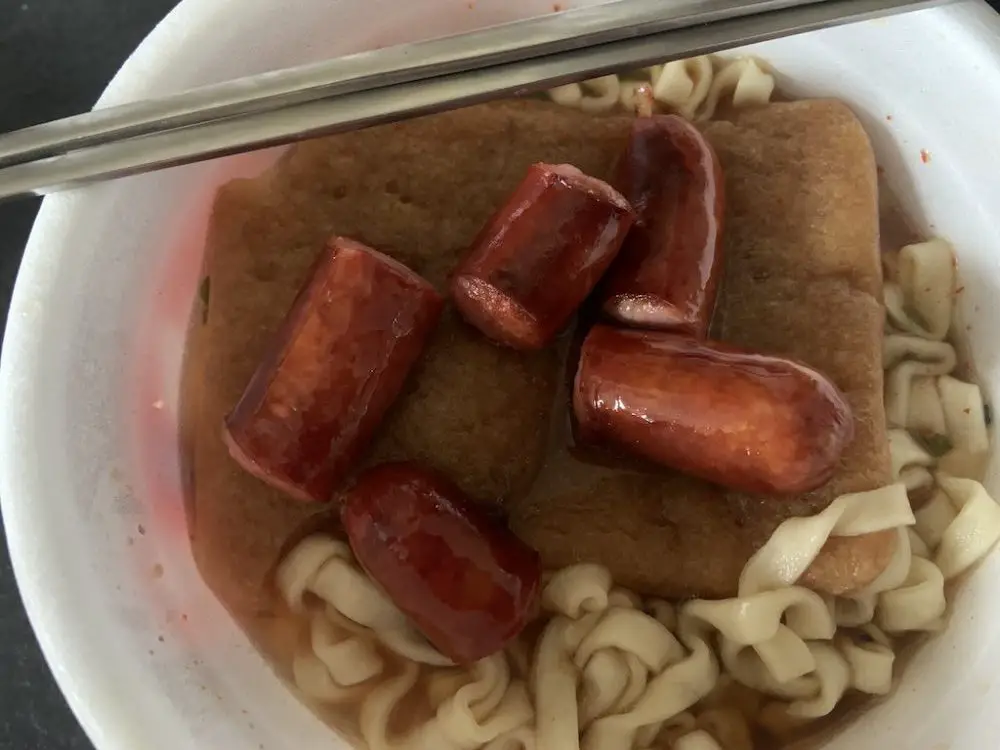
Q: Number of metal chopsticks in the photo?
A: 2